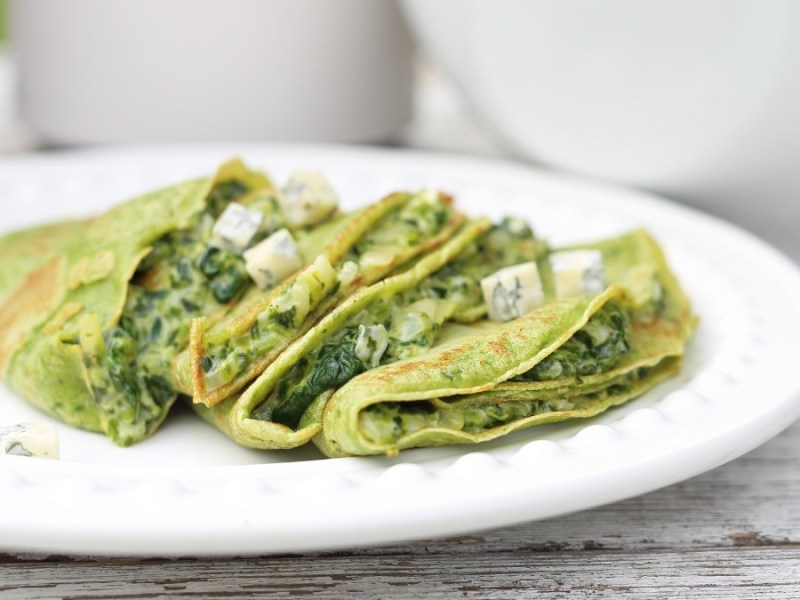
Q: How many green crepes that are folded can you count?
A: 4